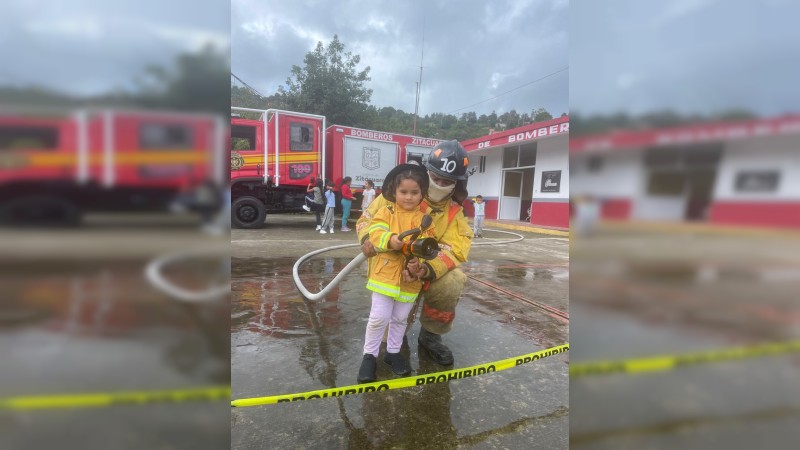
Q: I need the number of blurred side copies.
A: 2